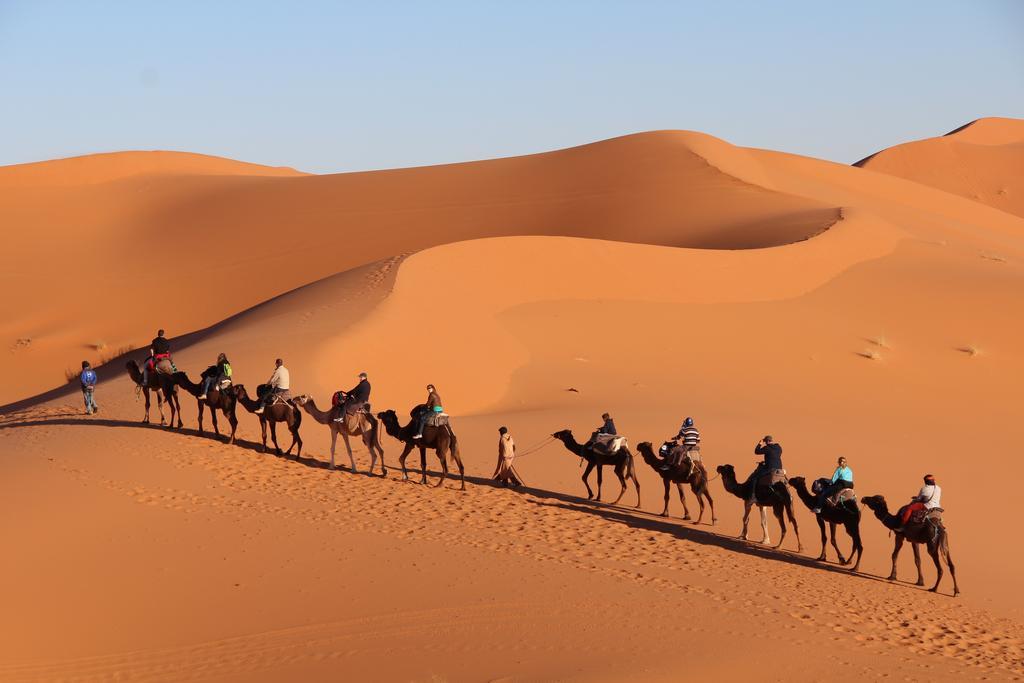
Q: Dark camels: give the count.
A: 9